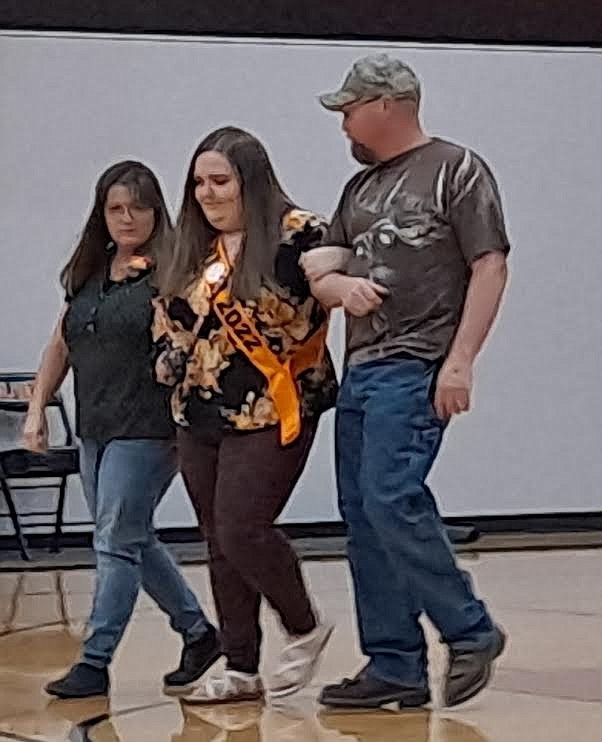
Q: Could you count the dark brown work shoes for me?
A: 2